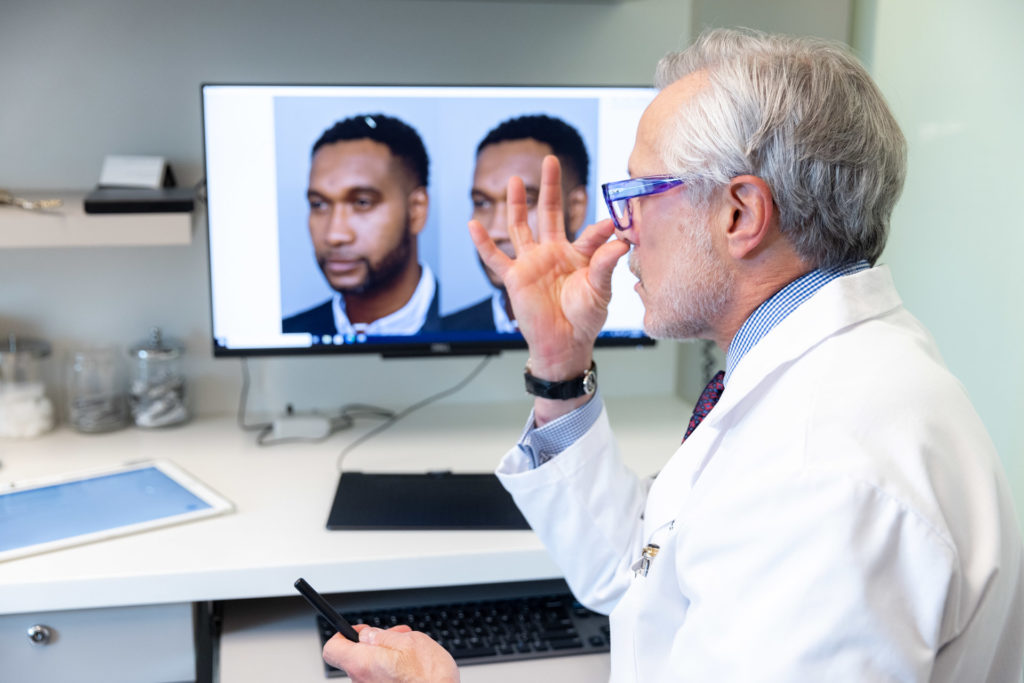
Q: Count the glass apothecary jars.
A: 3